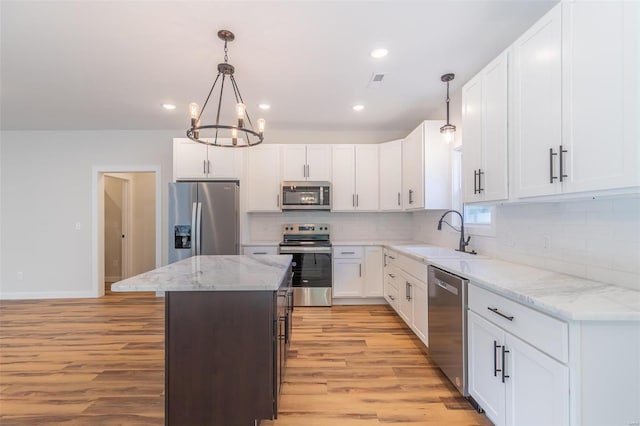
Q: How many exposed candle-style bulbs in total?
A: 5